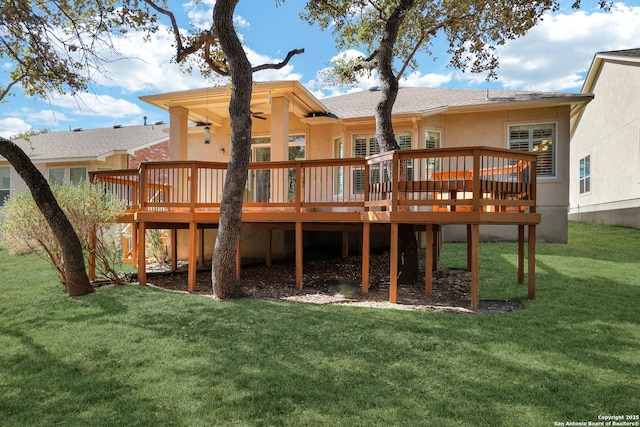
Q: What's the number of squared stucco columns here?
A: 2